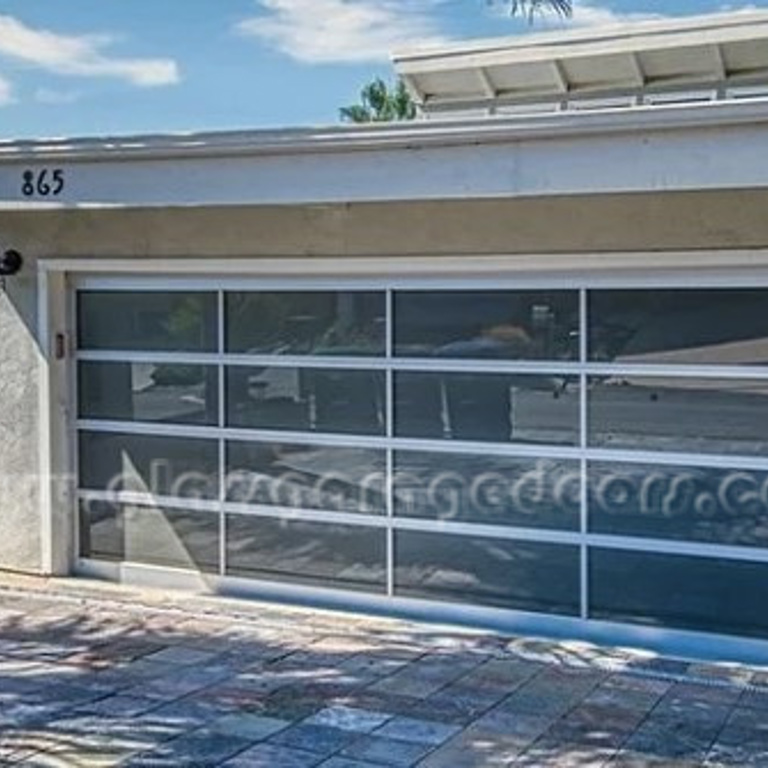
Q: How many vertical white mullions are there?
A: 3